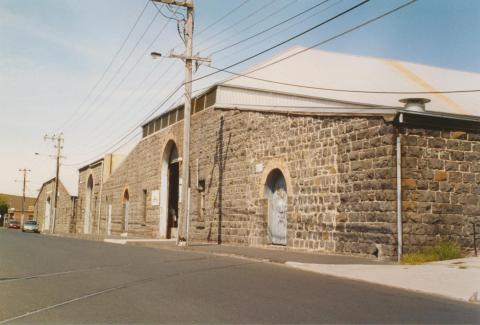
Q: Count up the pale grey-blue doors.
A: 1